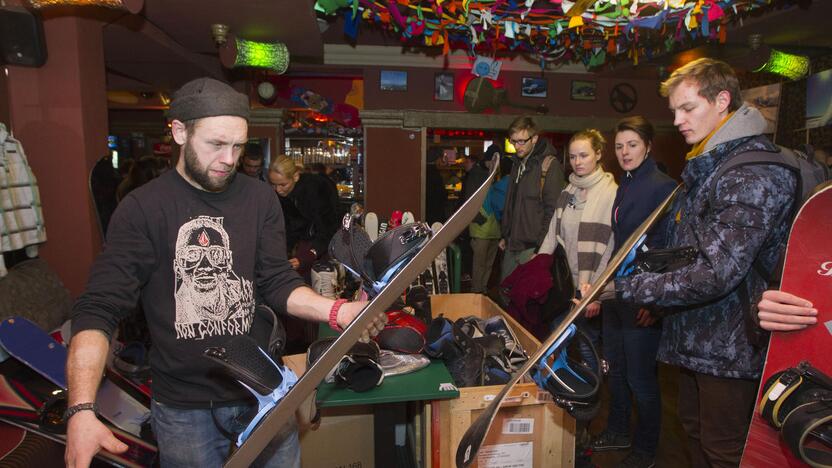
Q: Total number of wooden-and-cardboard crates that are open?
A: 1